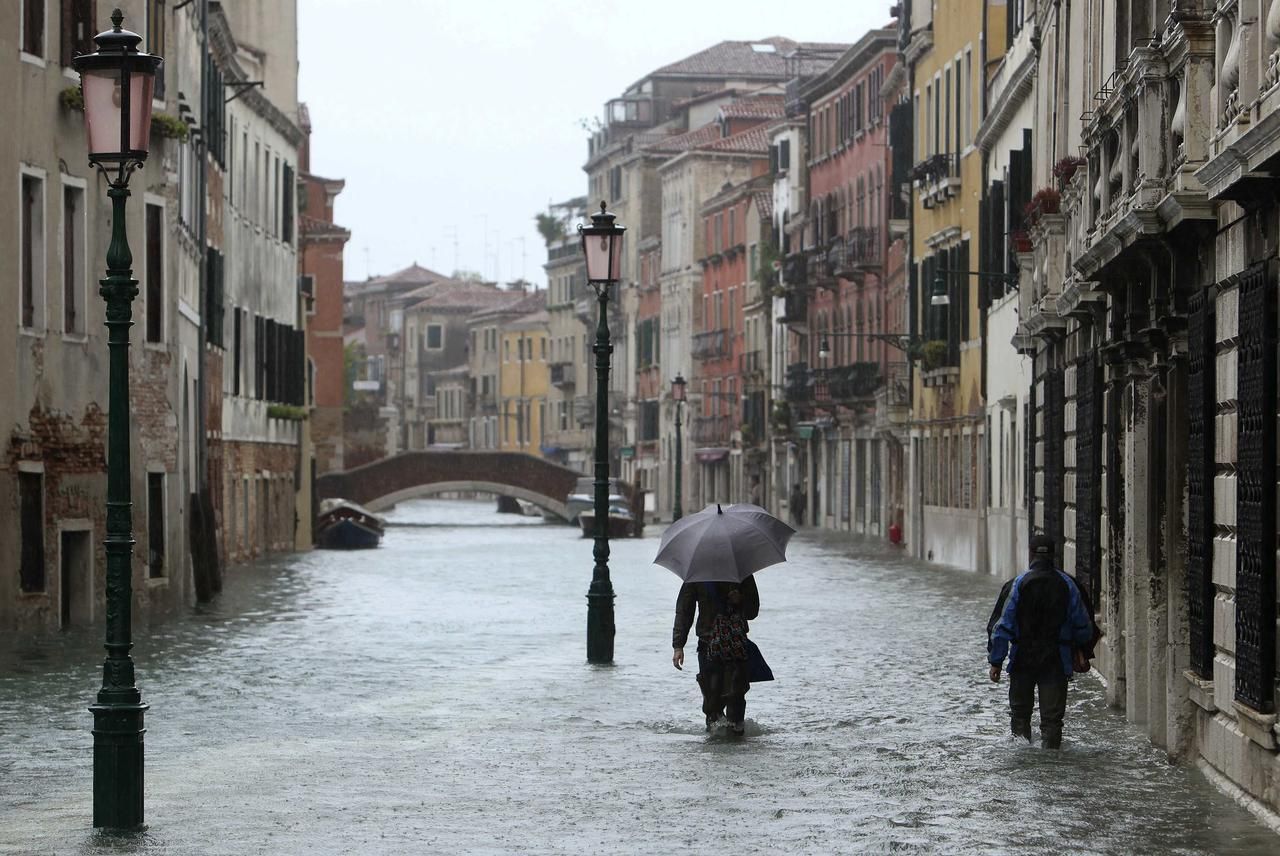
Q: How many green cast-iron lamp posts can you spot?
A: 3